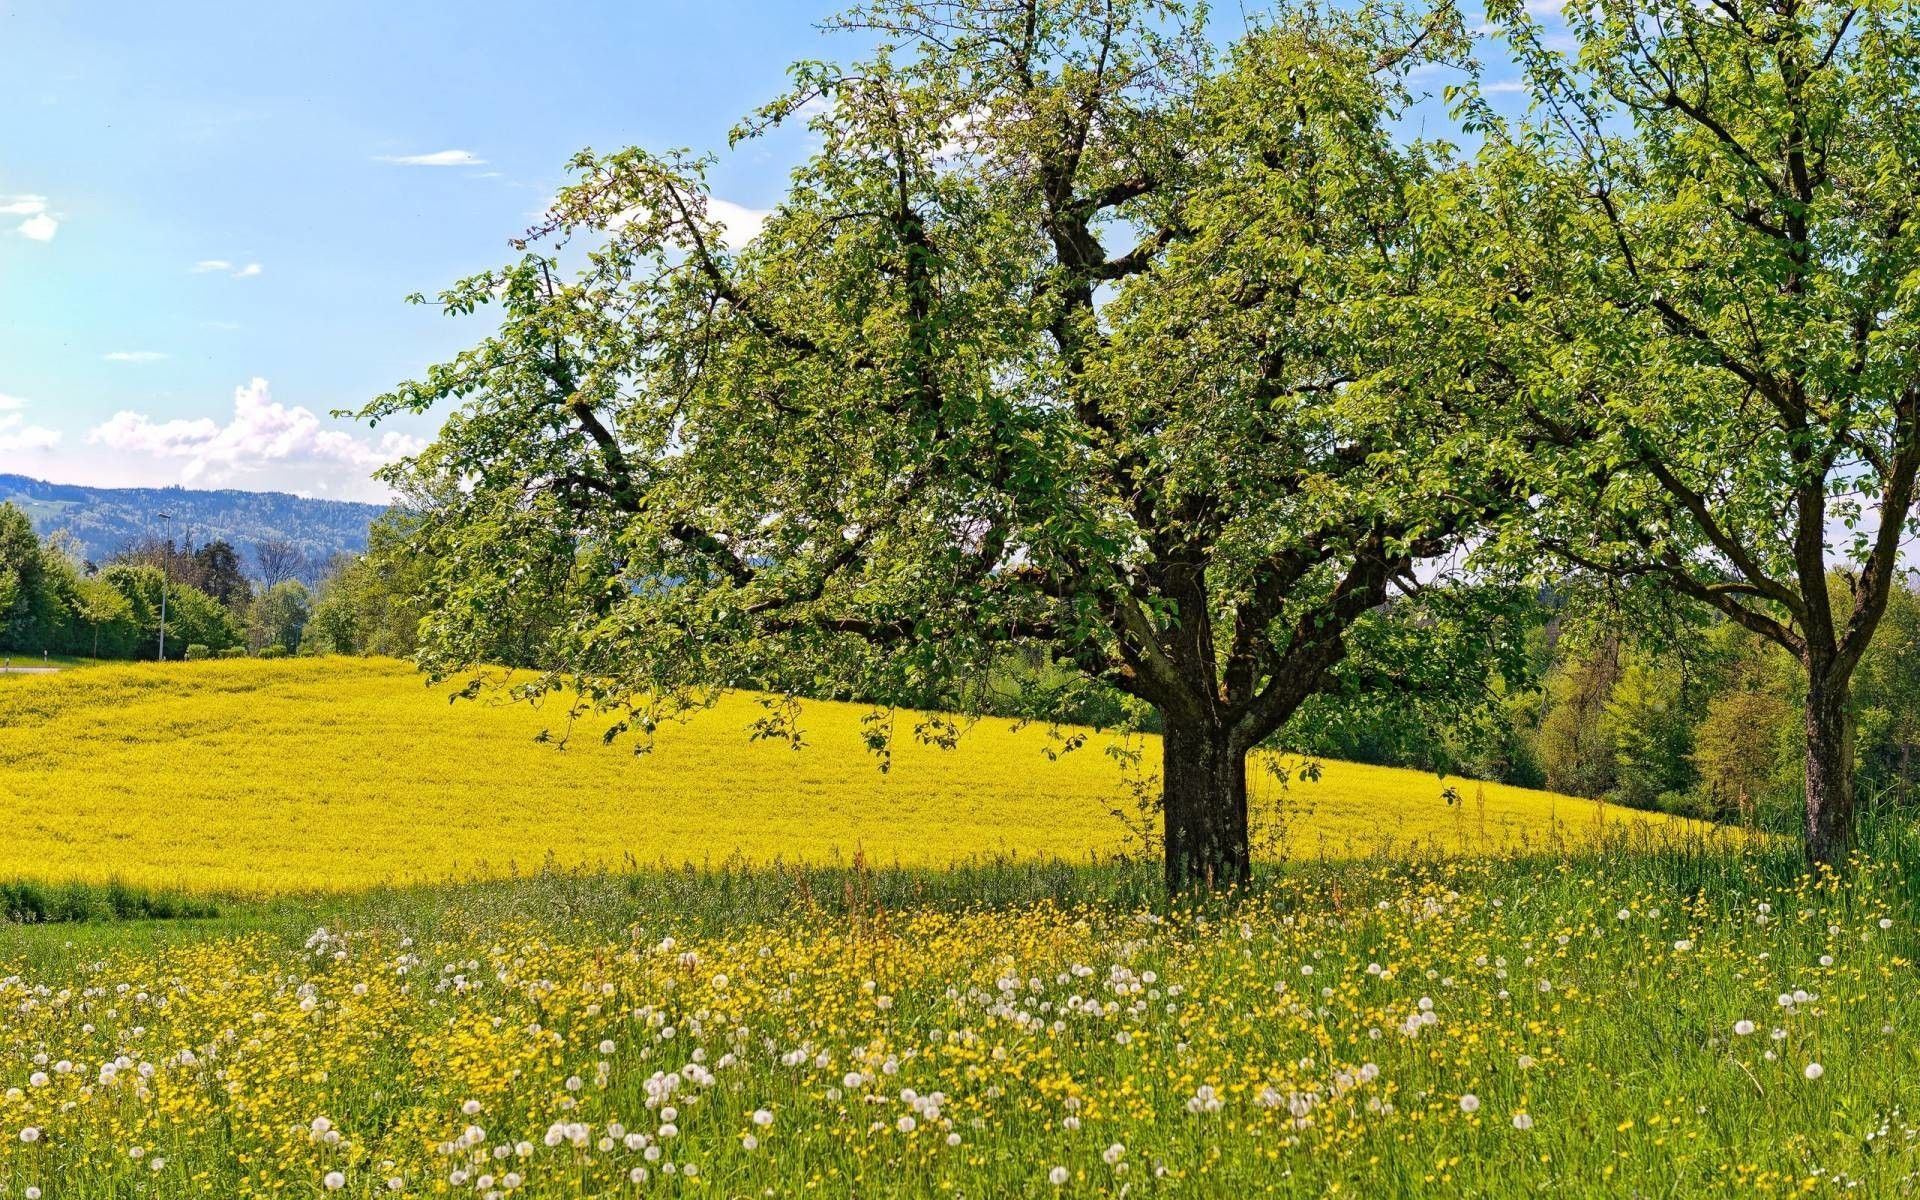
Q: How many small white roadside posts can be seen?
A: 2